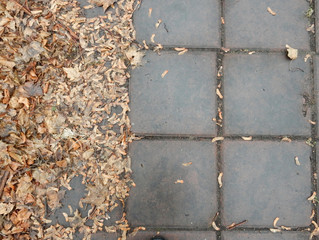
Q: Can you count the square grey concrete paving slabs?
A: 6